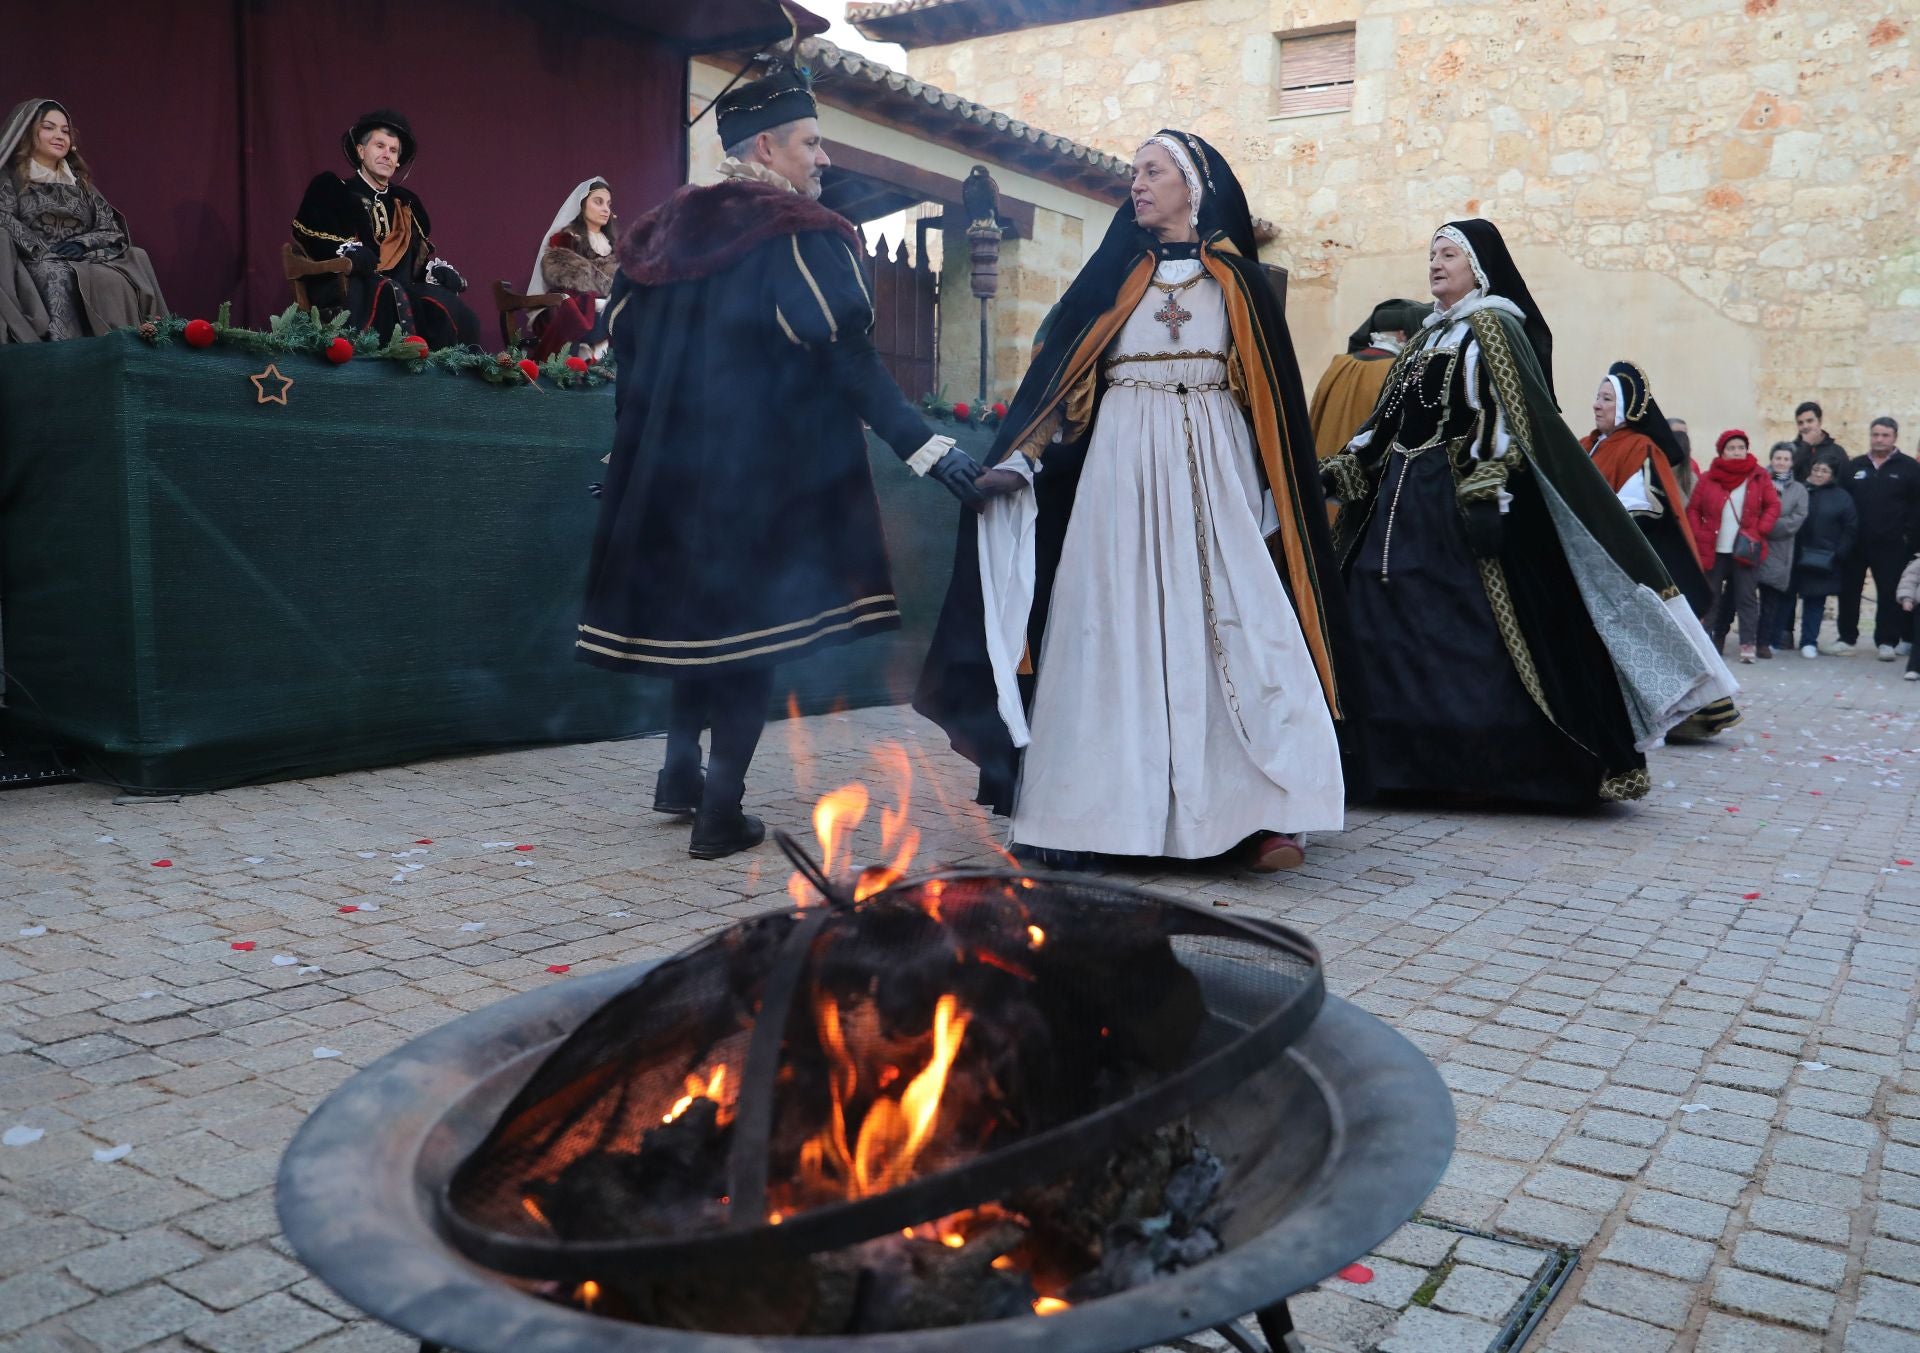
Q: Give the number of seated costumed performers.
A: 3